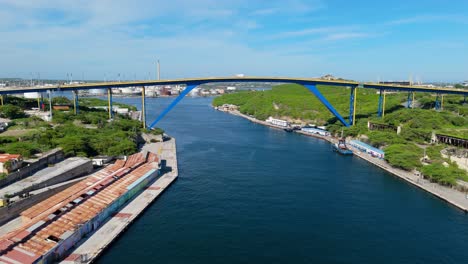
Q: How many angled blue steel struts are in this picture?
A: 2